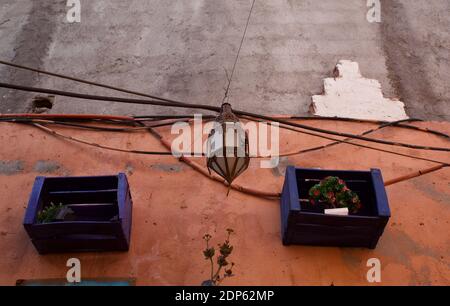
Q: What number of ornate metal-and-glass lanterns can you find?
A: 1